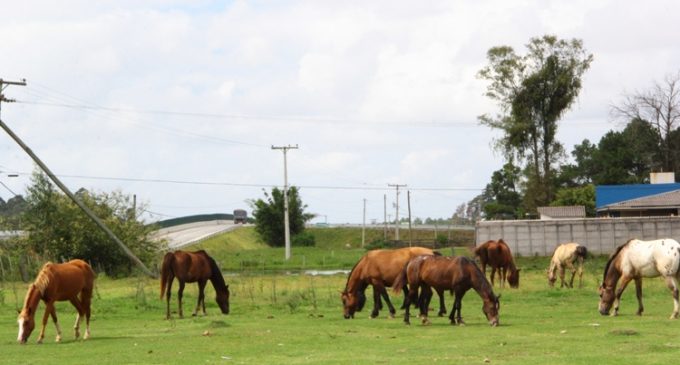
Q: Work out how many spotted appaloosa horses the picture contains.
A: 1